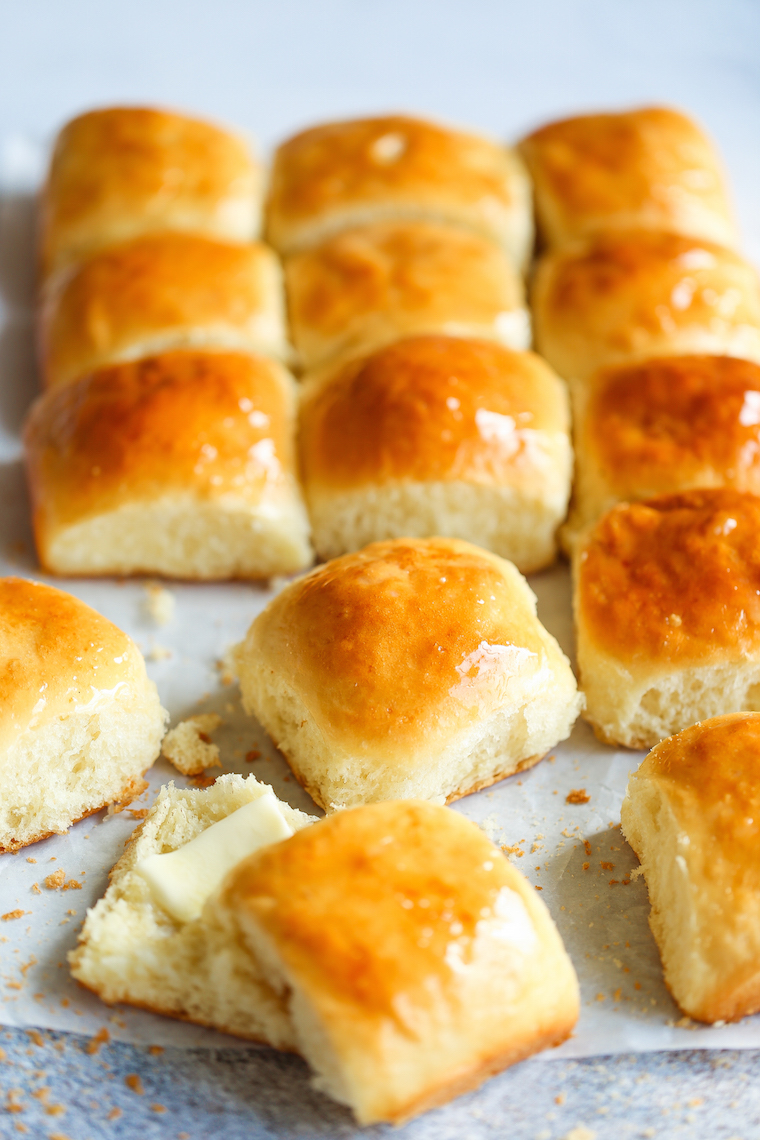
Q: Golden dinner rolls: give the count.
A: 14